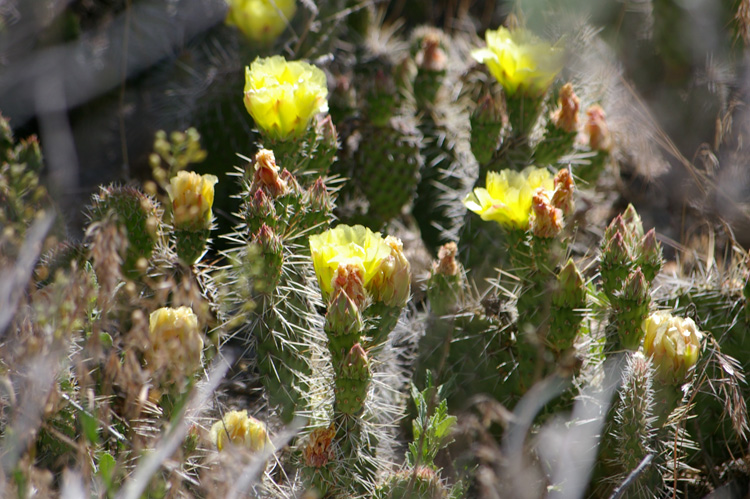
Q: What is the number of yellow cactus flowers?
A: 9